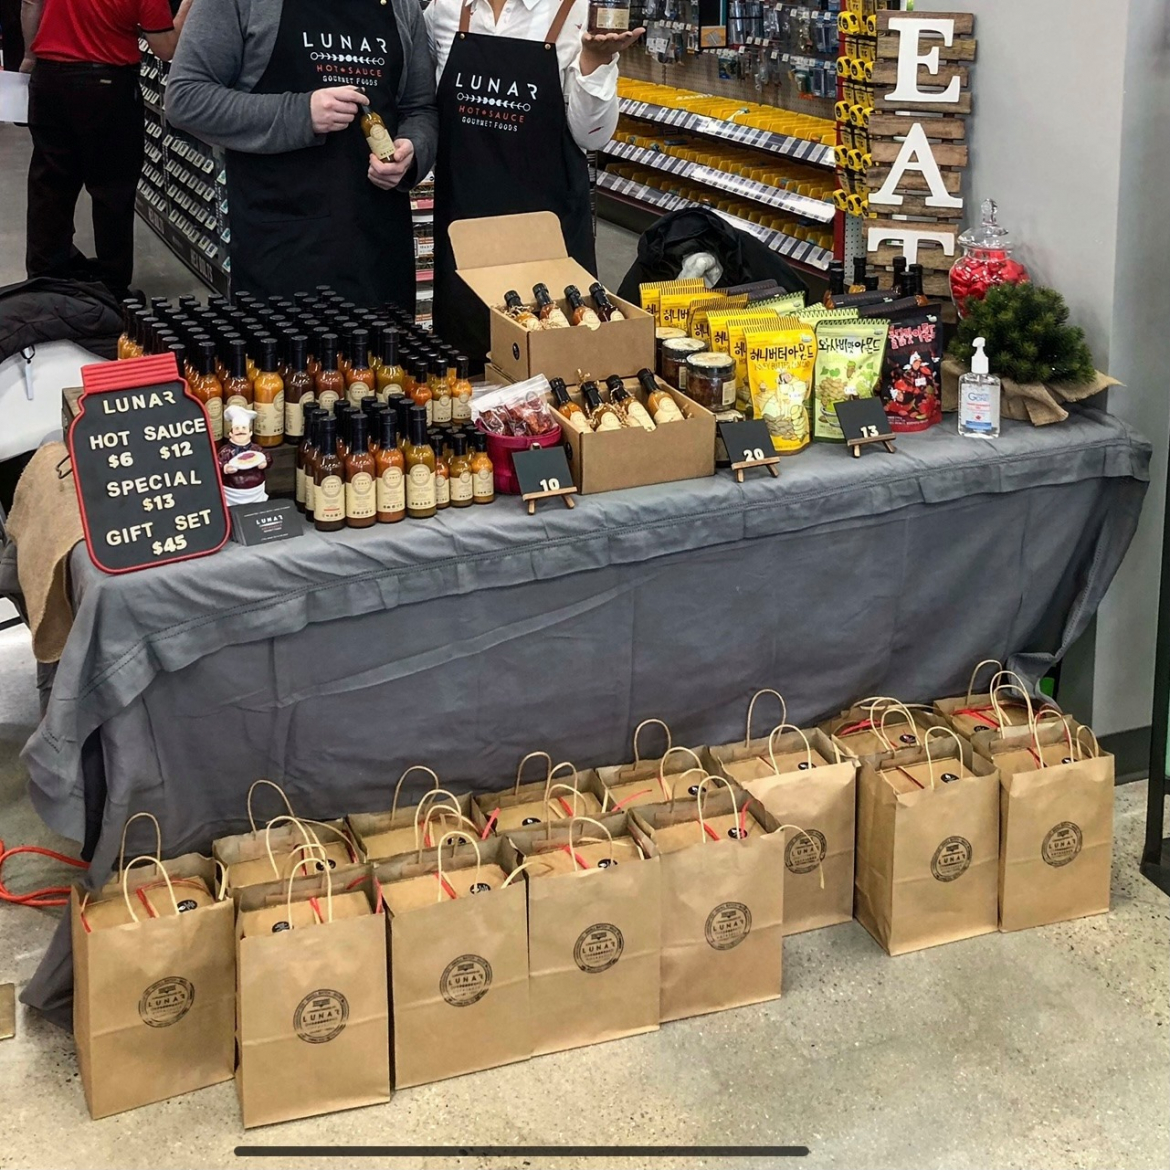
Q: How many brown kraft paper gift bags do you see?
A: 14